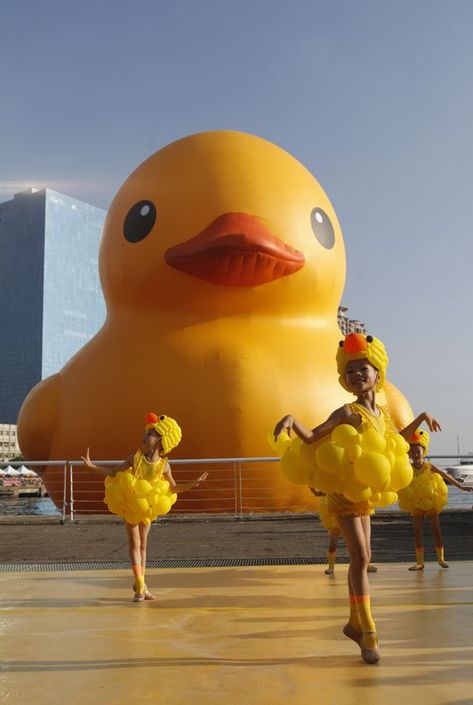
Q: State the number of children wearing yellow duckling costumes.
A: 4